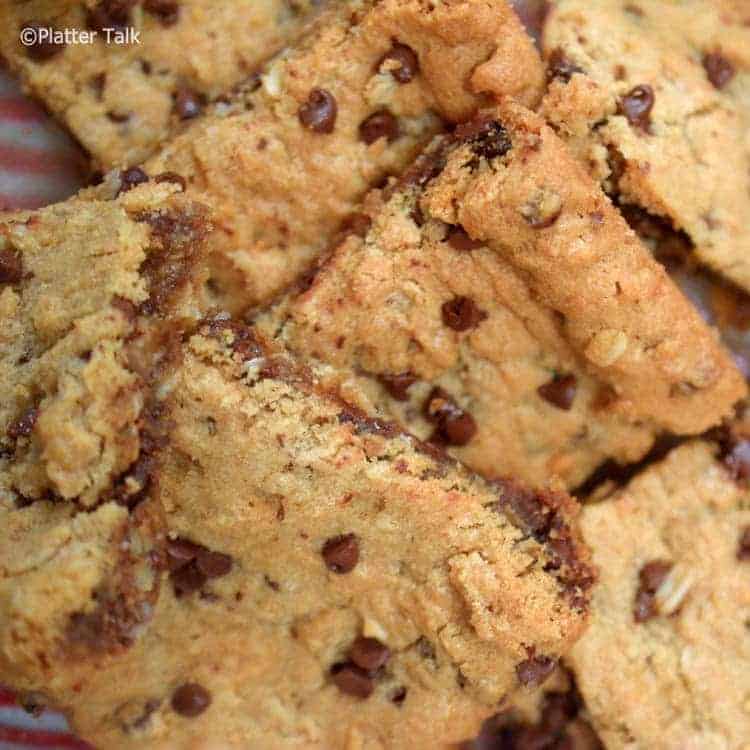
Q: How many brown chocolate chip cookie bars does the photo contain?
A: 7